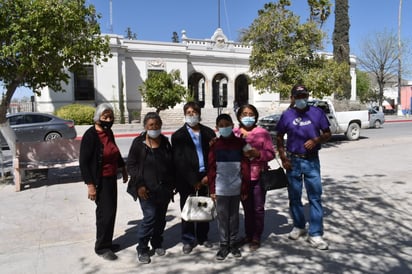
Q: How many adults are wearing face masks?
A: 5